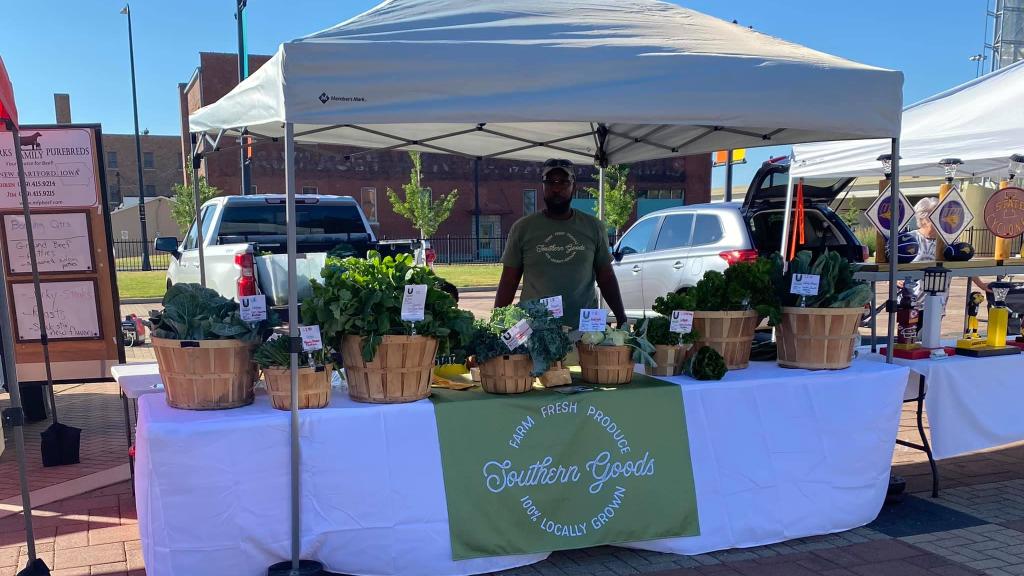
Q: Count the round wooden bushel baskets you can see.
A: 8